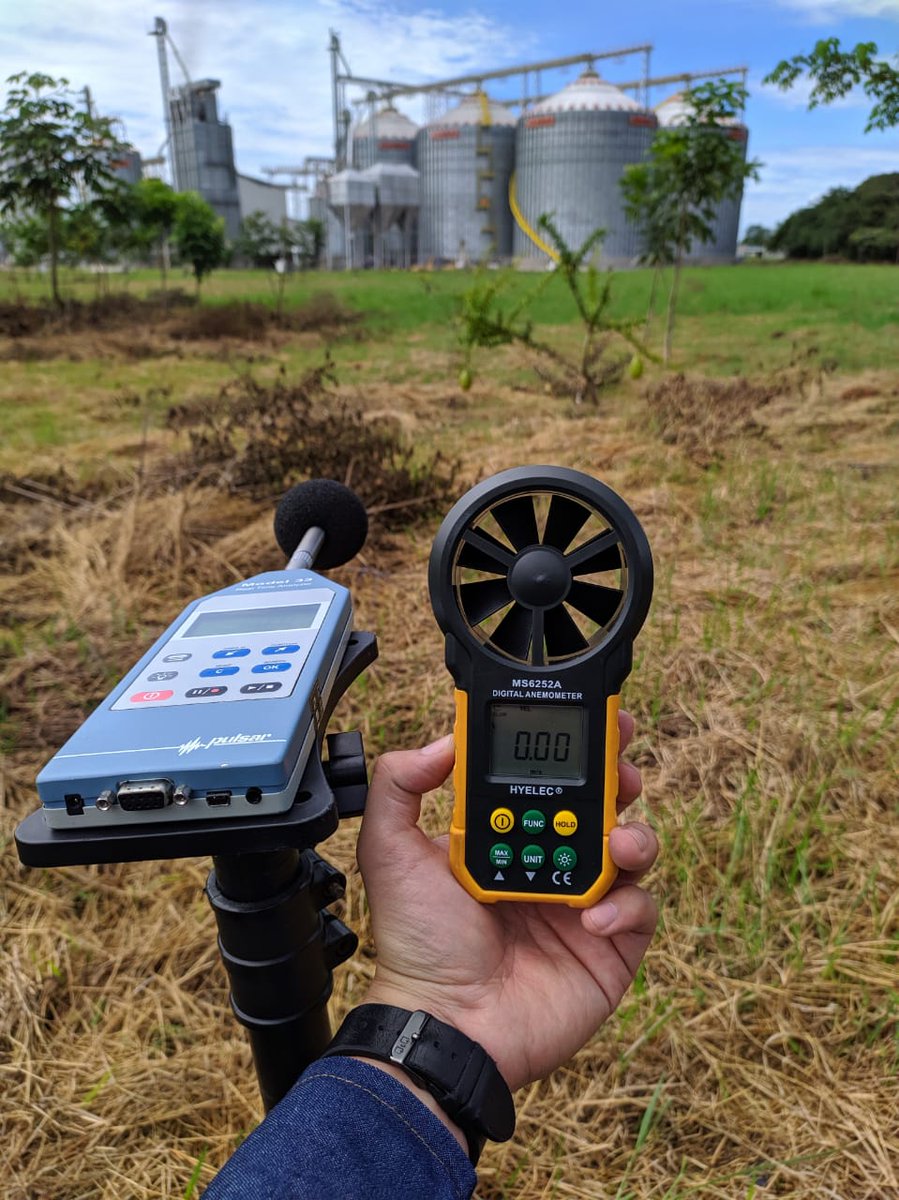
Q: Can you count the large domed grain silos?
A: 4